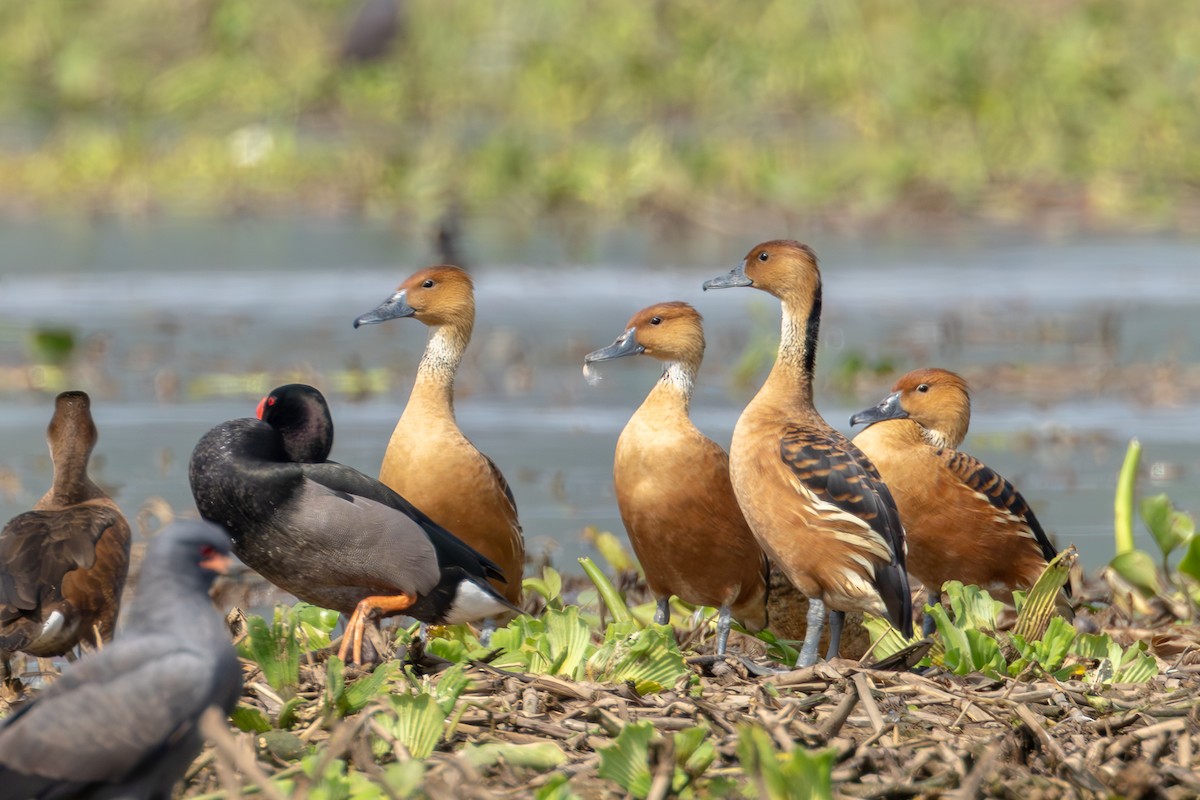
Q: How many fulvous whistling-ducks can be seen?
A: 4